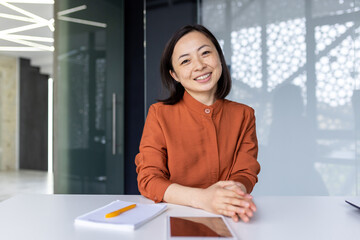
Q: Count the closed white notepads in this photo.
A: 1